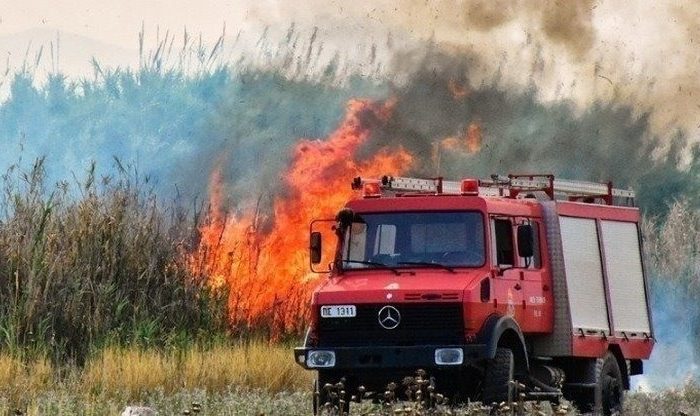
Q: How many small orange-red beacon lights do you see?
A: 2